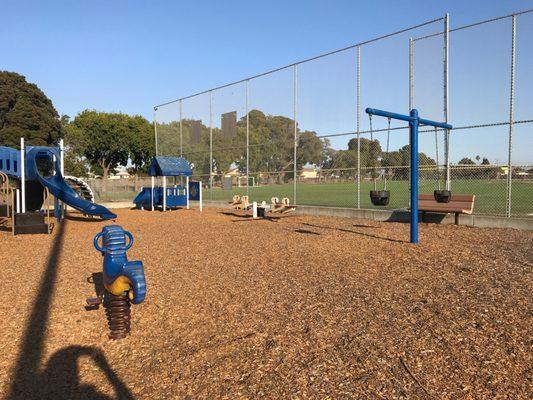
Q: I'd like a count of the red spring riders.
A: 0